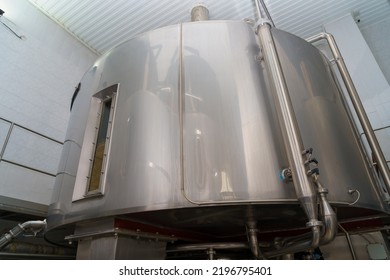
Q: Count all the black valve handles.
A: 3